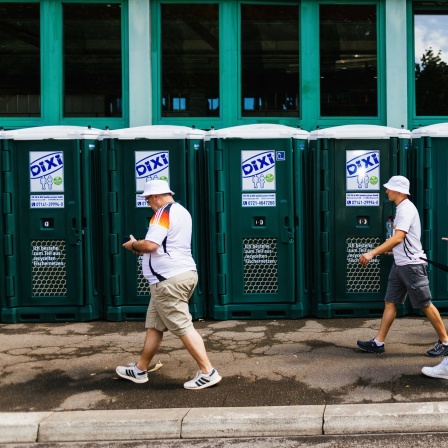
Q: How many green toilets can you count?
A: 5